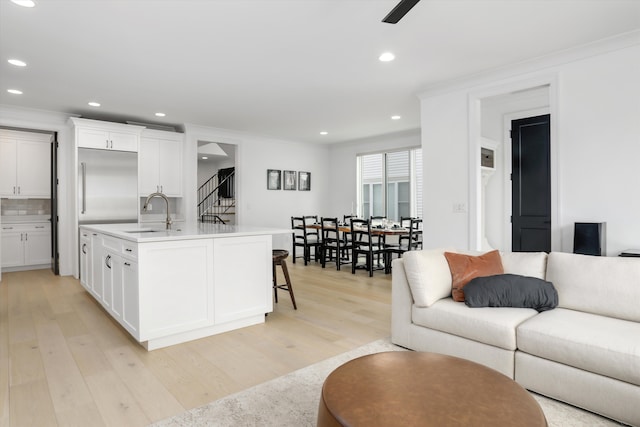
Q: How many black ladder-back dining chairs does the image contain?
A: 8